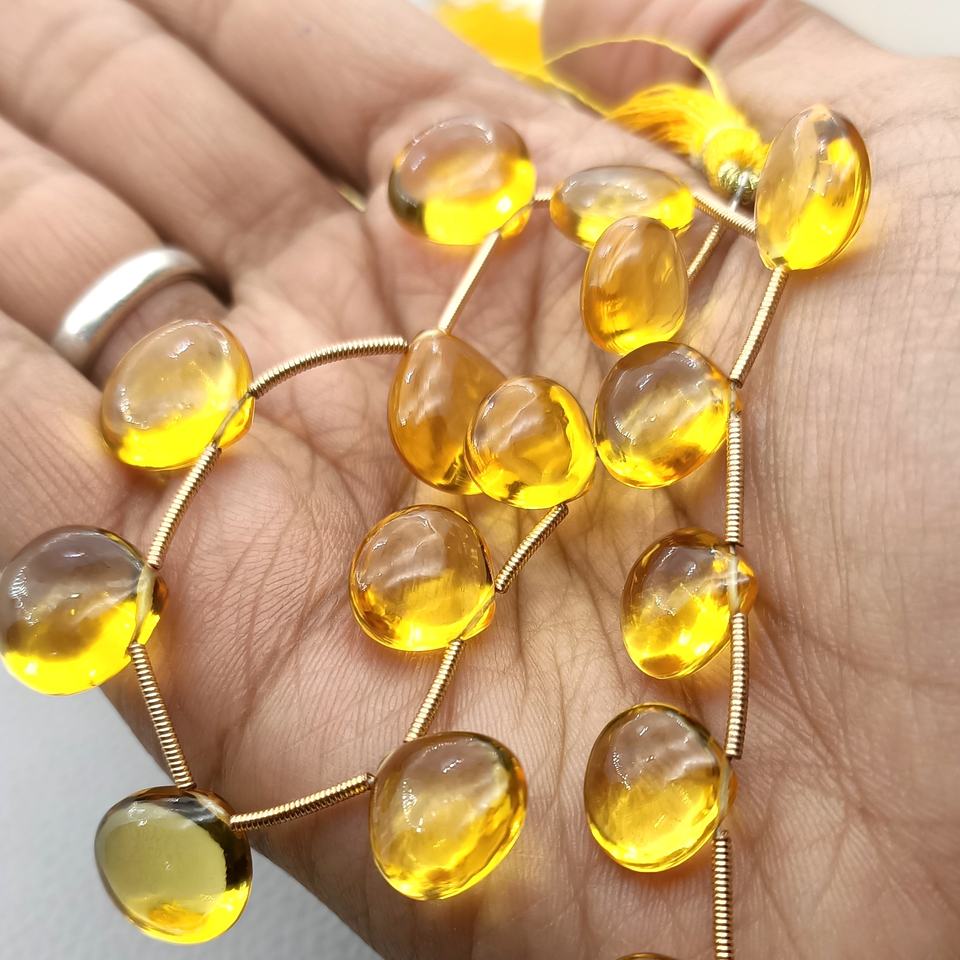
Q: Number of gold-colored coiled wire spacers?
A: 14